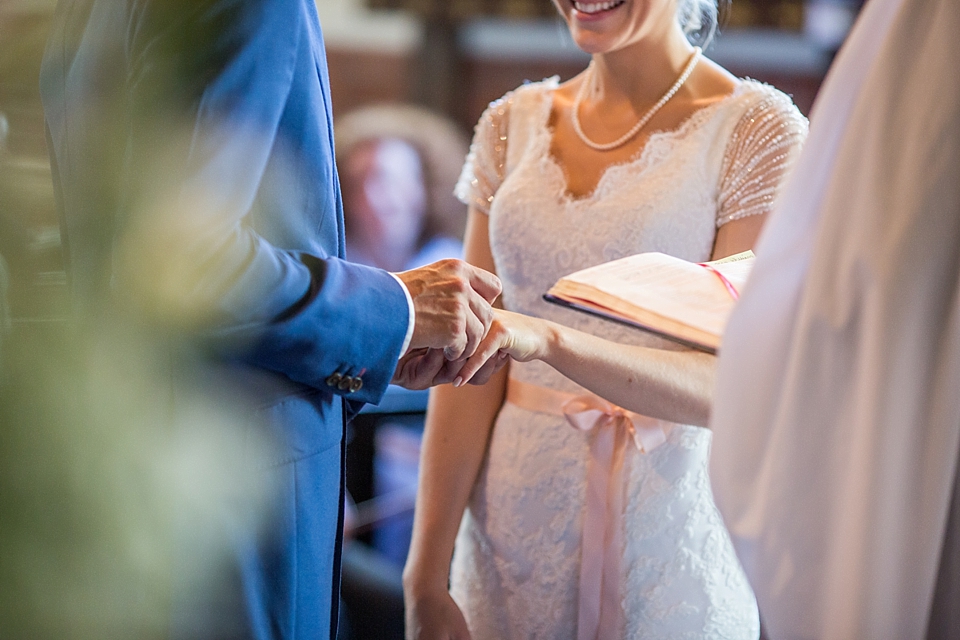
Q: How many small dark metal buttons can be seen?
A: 3